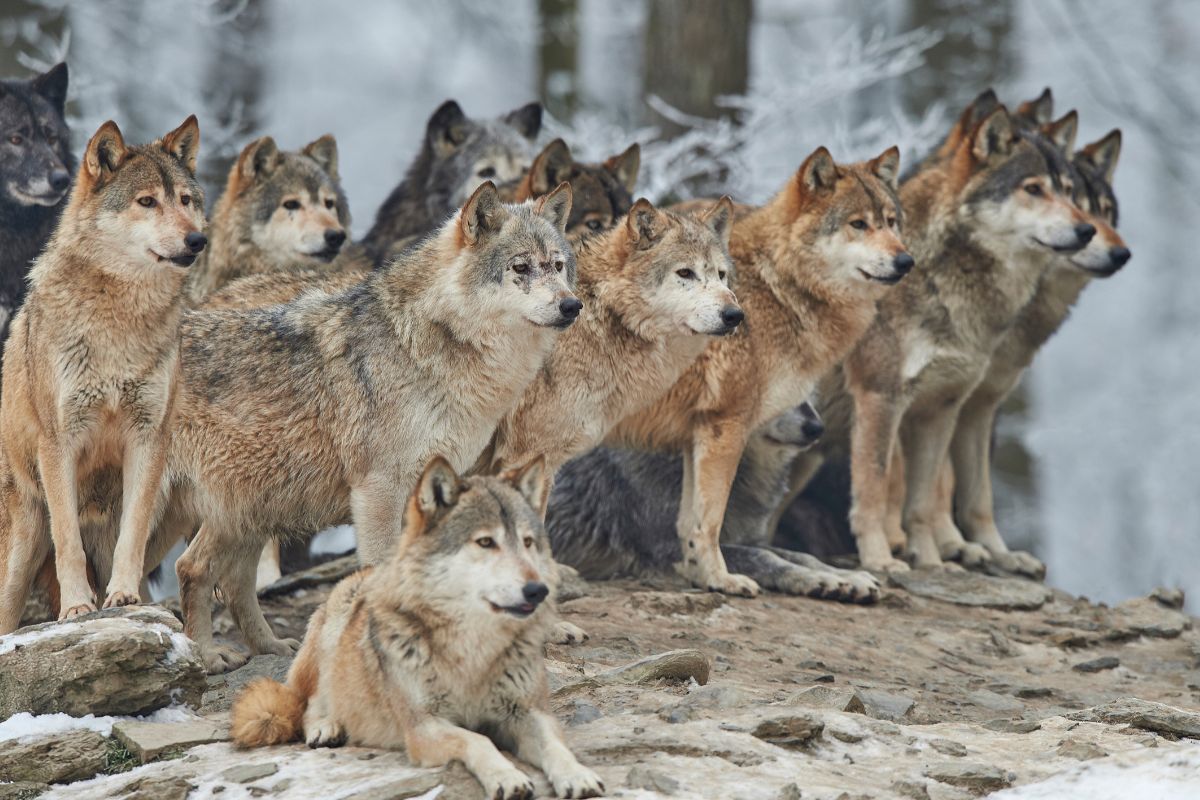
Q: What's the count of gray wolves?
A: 13